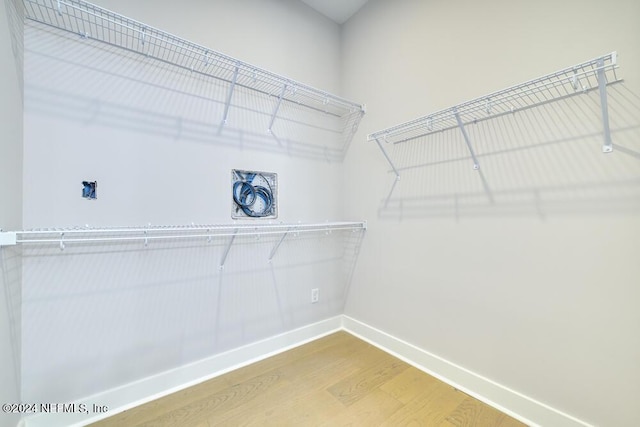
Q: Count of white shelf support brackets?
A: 7